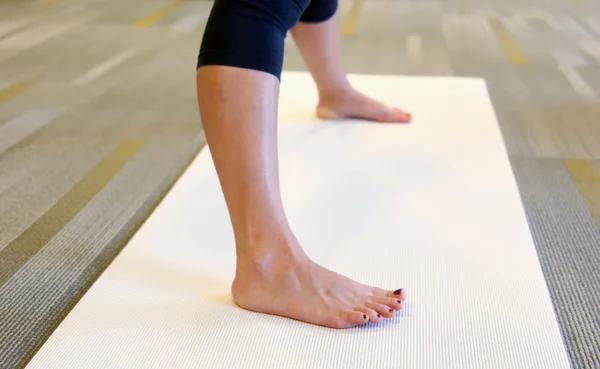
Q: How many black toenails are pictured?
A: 5